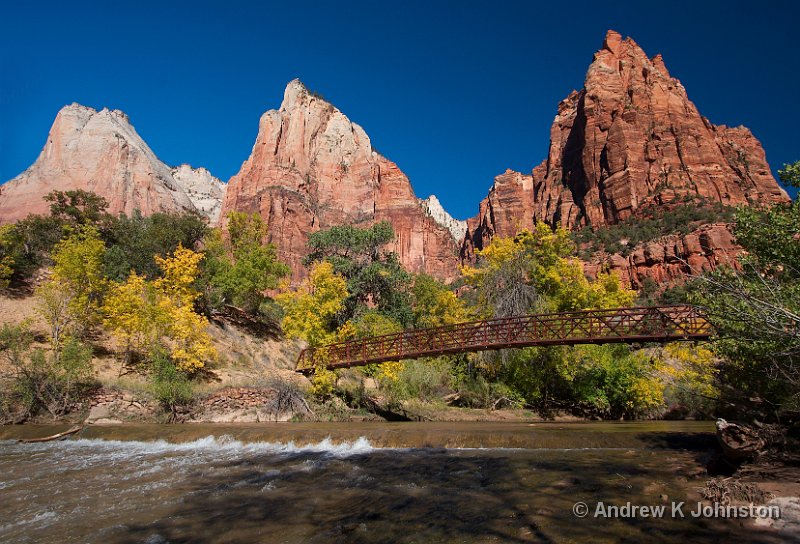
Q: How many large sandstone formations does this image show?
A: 3